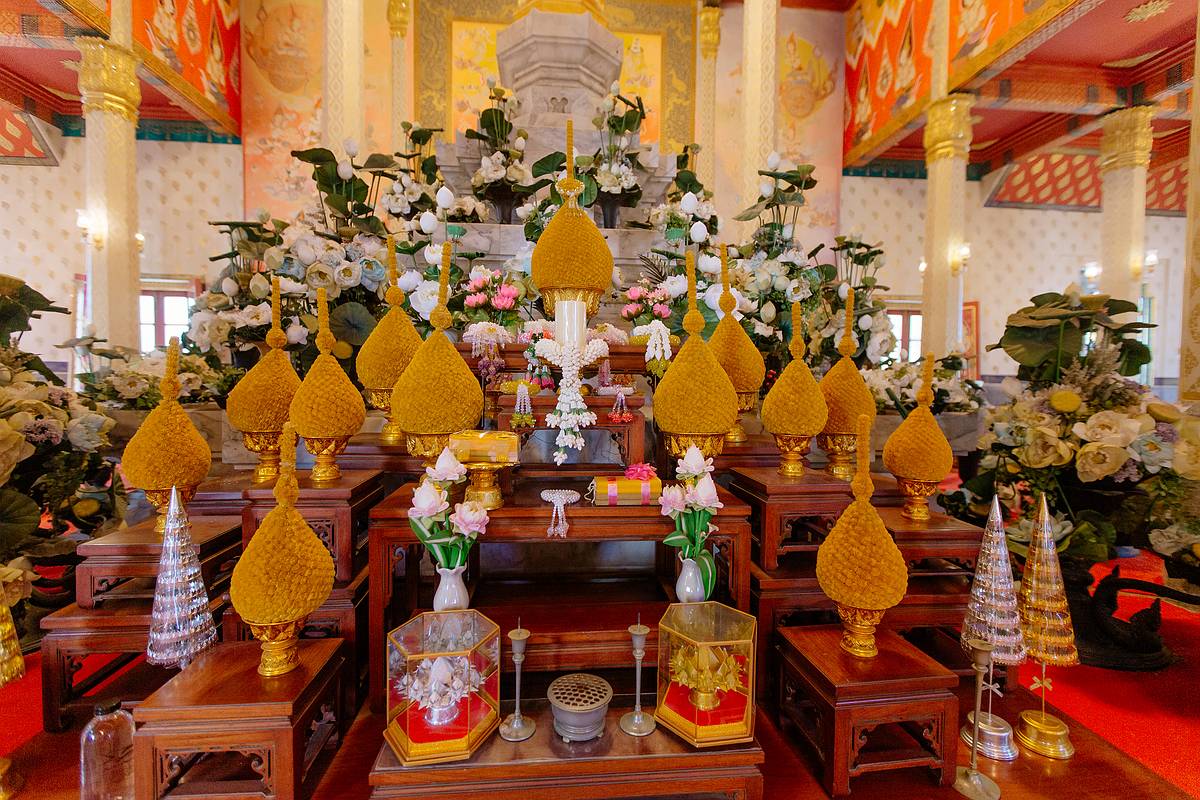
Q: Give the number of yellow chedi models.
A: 13